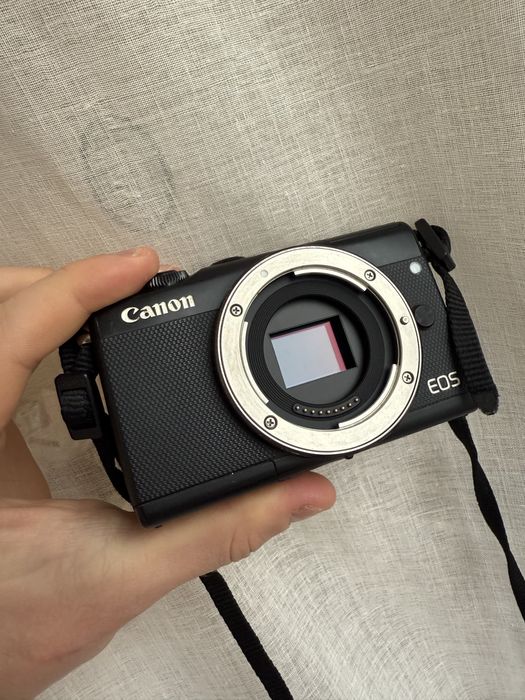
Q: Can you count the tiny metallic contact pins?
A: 9